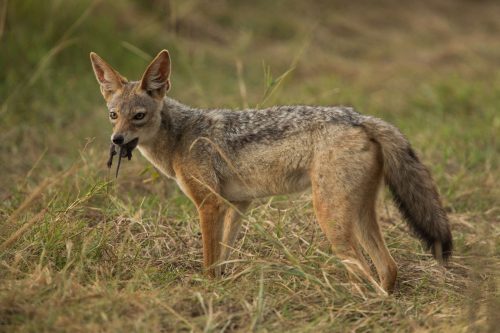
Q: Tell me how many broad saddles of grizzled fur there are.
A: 1